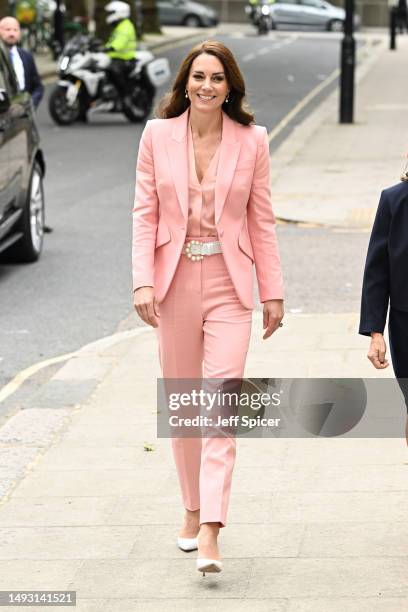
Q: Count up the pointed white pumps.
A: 2